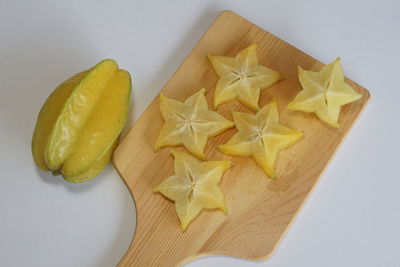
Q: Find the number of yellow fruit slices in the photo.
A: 5